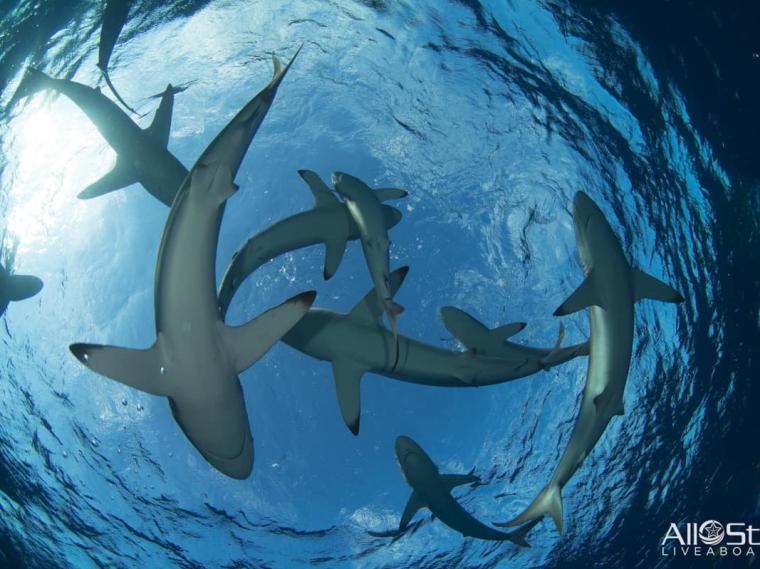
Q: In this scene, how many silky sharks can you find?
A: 10